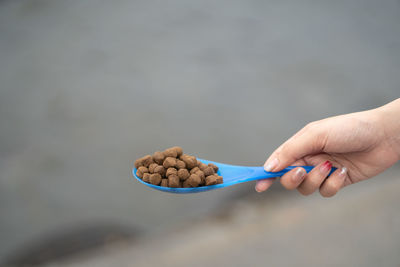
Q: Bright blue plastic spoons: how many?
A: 1